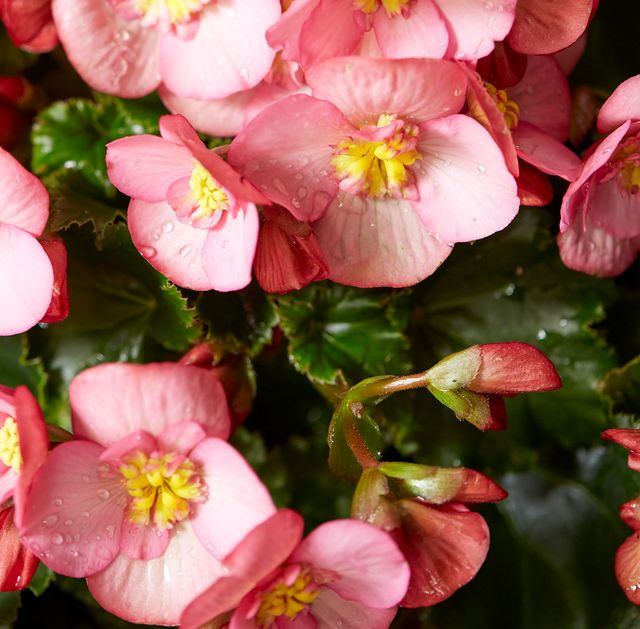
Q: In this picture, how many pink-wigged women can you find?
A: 0